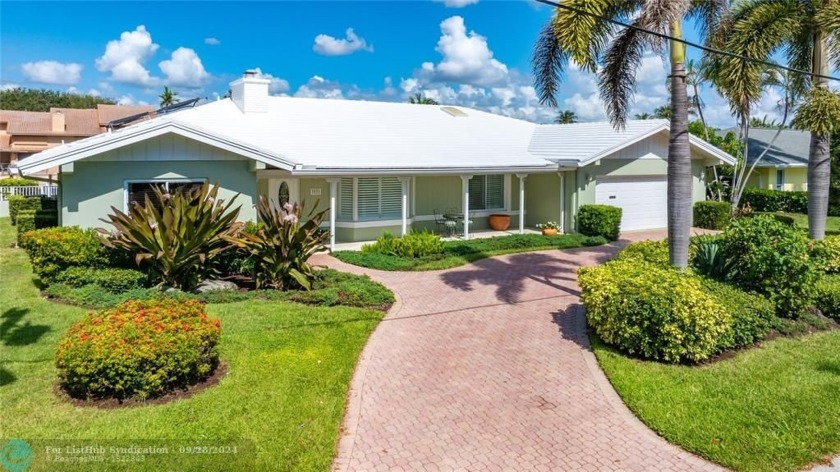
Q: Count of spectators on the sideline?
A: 0